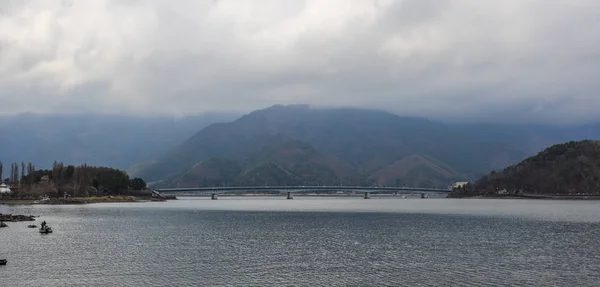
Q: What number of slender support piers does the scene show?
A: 4